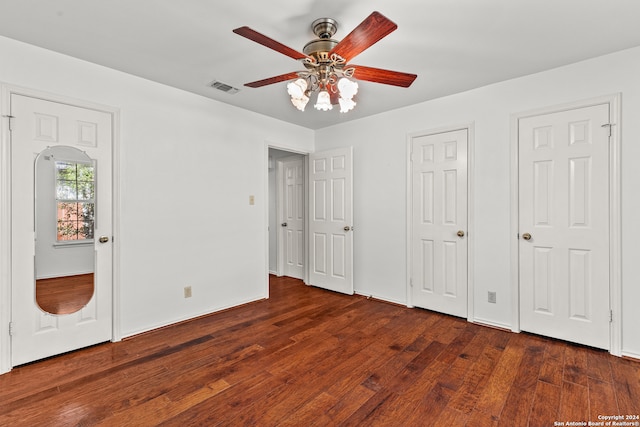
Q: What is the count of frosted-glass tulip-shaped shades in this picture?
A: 5